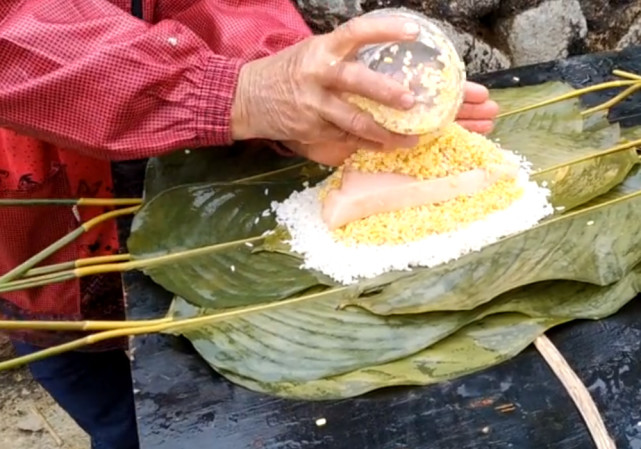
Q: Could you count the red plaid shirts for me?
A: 1